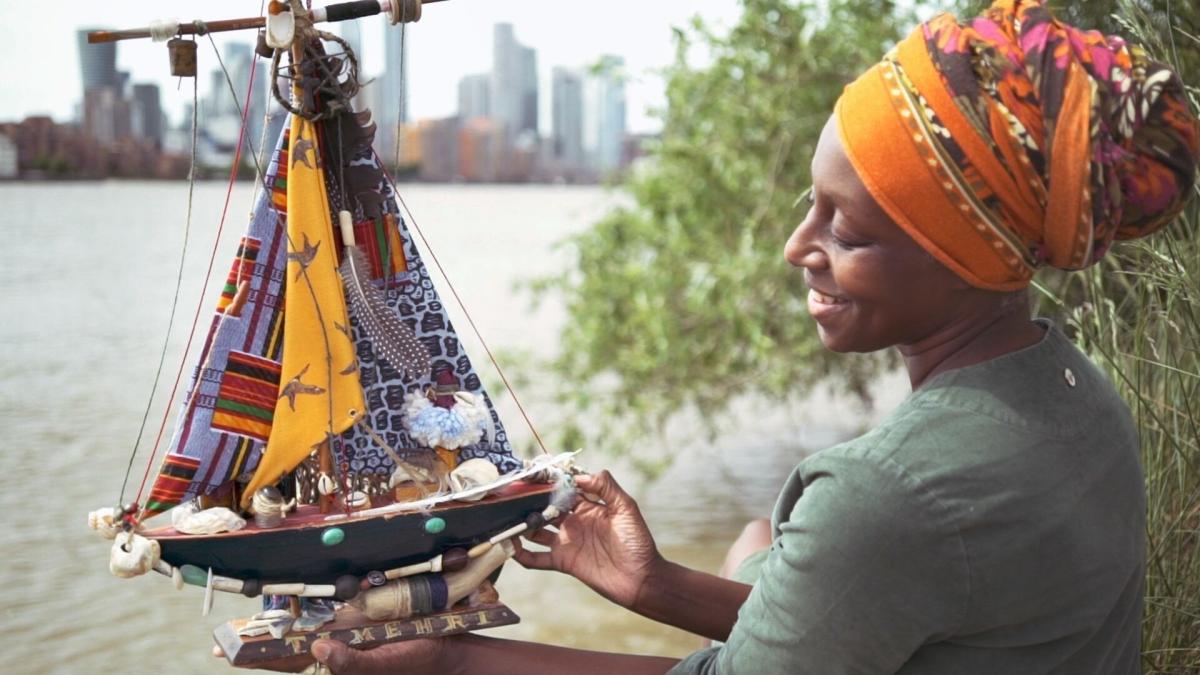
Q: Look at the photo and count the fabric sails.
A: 3